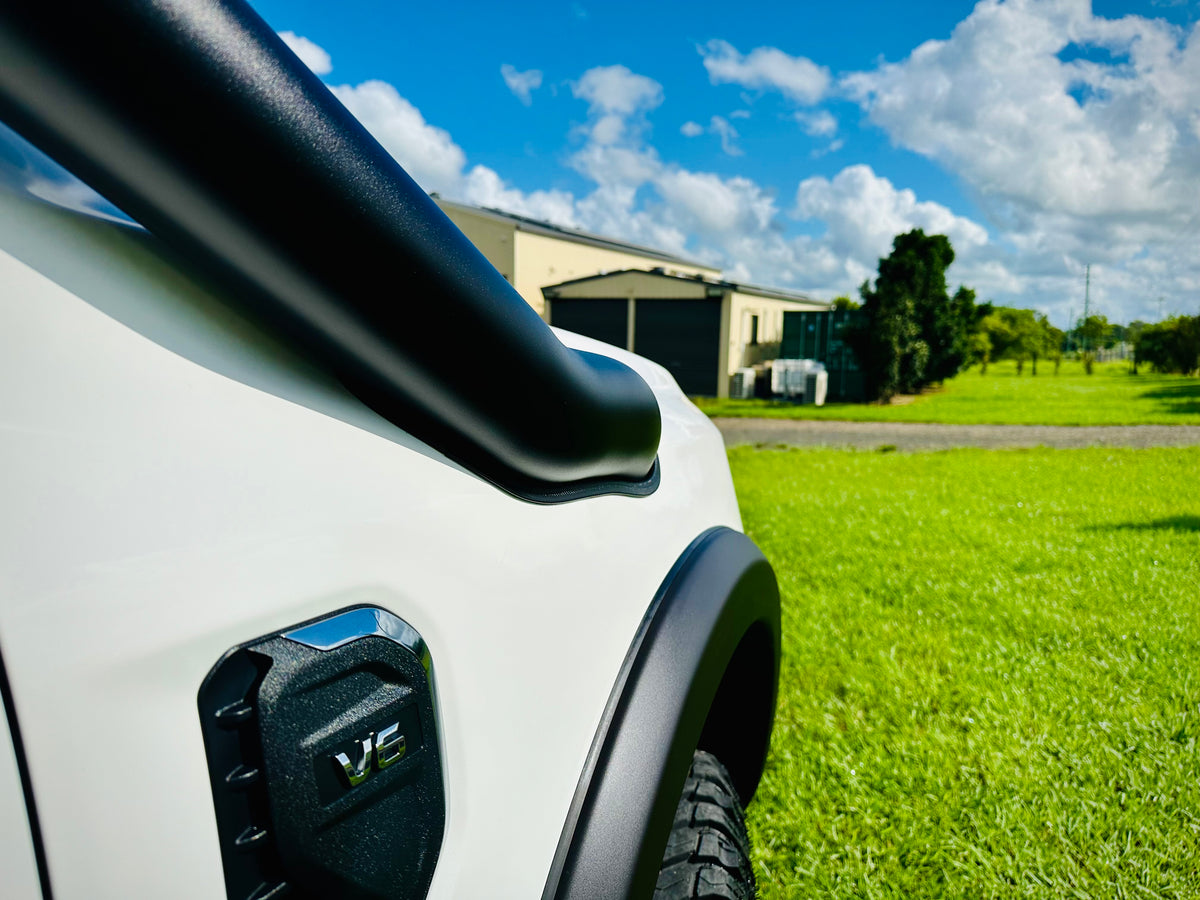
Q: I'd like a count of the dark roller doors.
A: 2